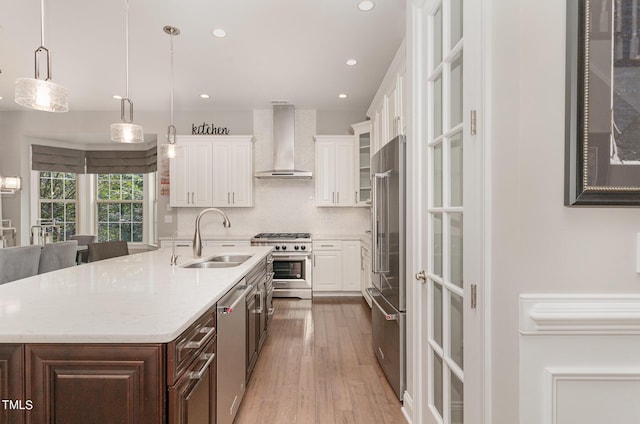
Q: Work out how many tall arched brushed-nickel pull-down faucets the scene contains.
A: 1